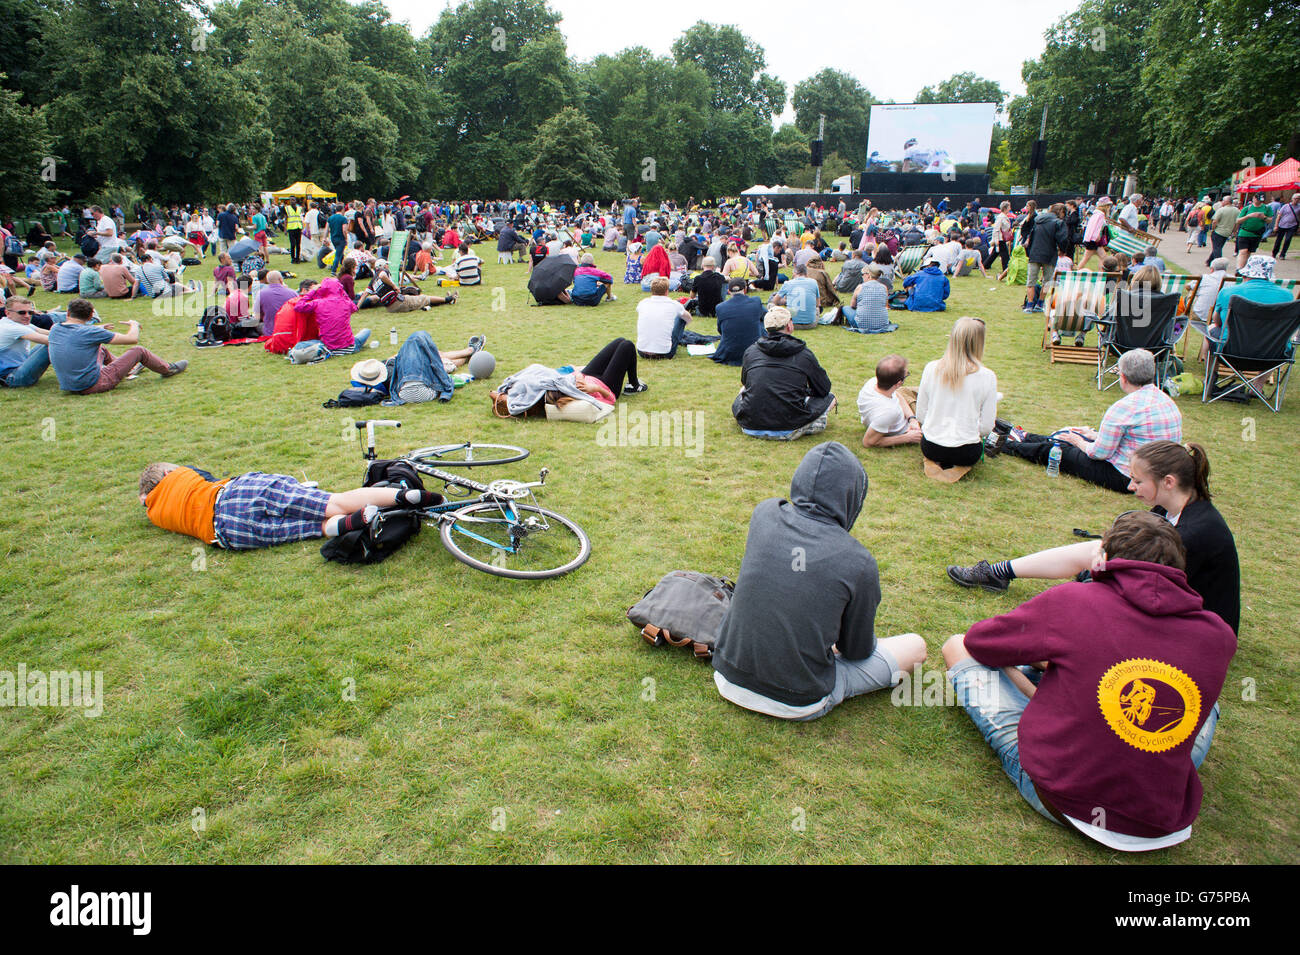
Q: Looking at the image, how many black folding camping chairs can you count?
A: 2